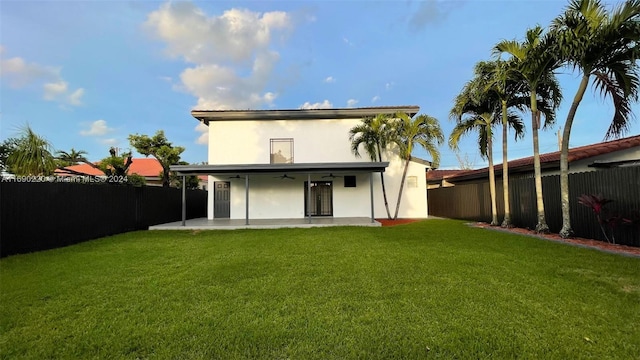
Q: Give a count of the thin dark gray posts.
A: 4